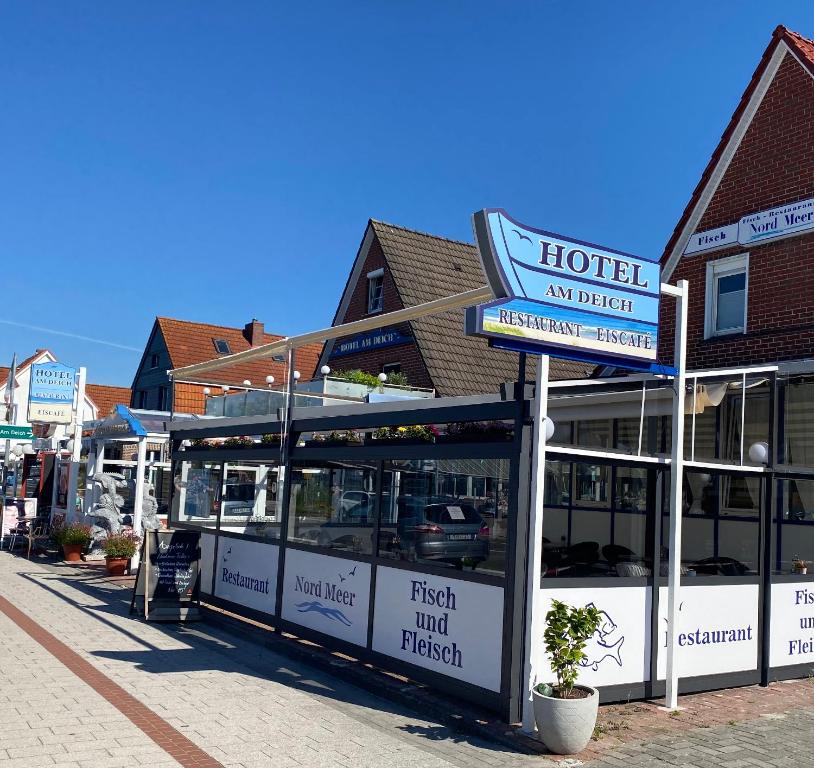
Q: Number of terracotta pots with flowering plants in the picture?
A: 2